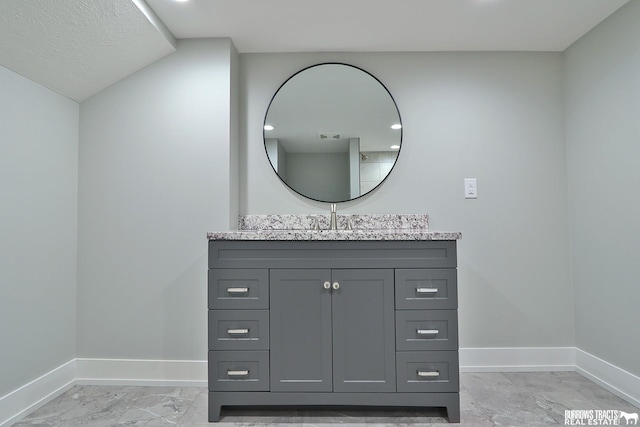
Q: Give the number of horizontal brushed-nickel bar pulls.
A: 6